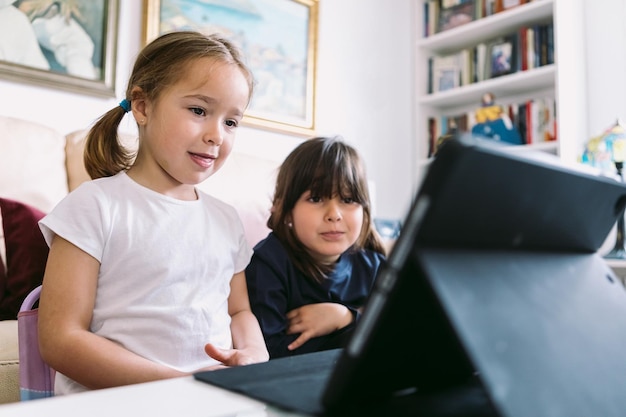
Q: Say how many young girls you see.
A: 2